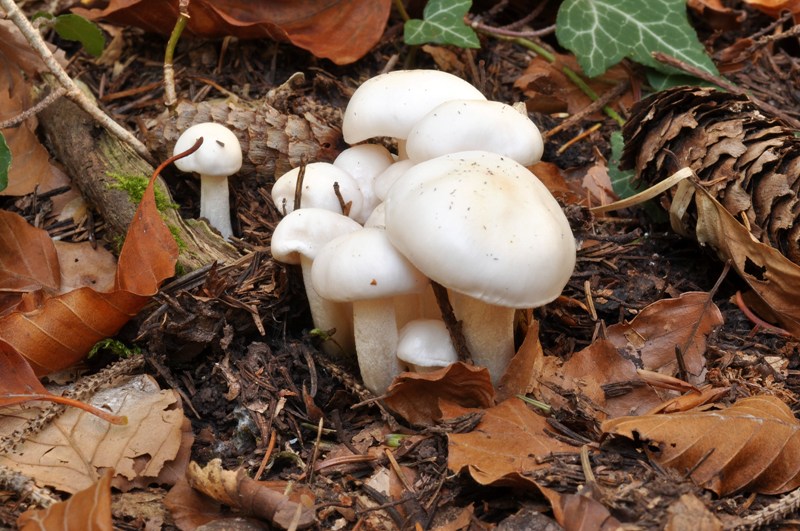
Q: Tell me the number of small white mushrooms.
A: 11